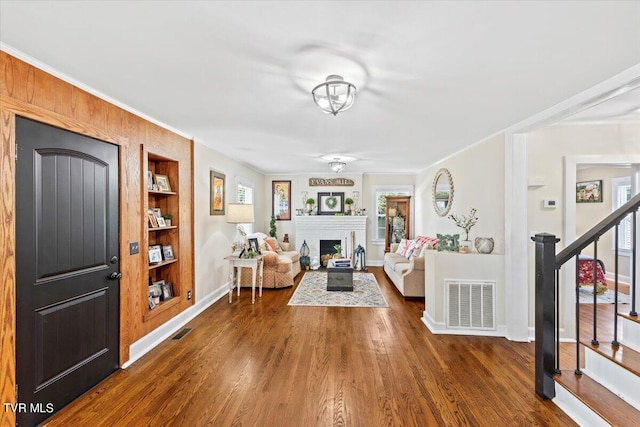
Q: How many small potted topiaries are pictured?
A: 2